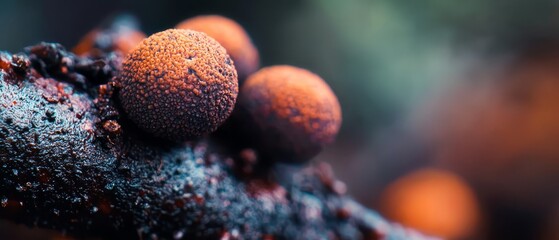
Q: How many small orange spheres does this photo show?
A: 4